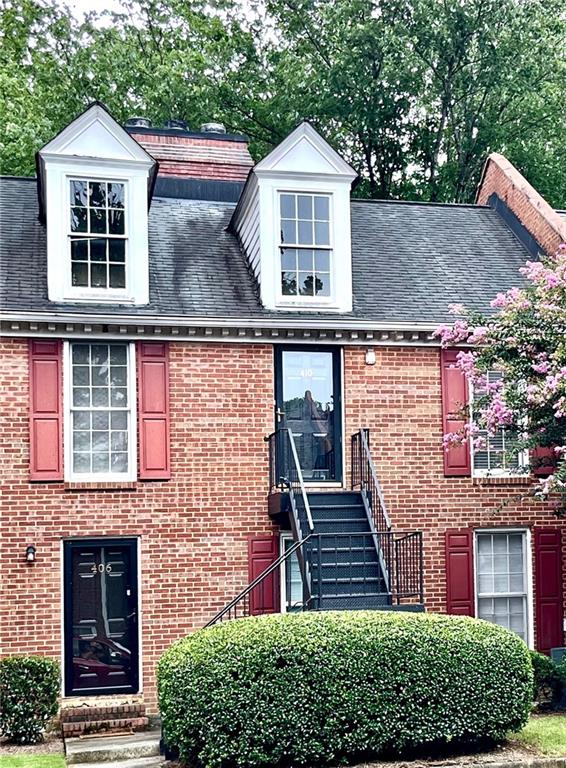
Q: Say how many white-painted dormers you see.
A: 2